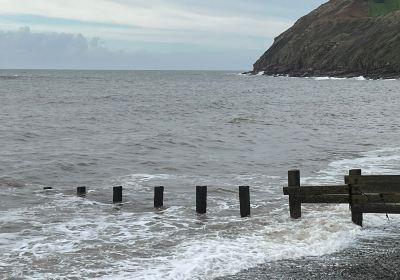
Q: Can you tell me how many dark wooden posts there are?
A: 8